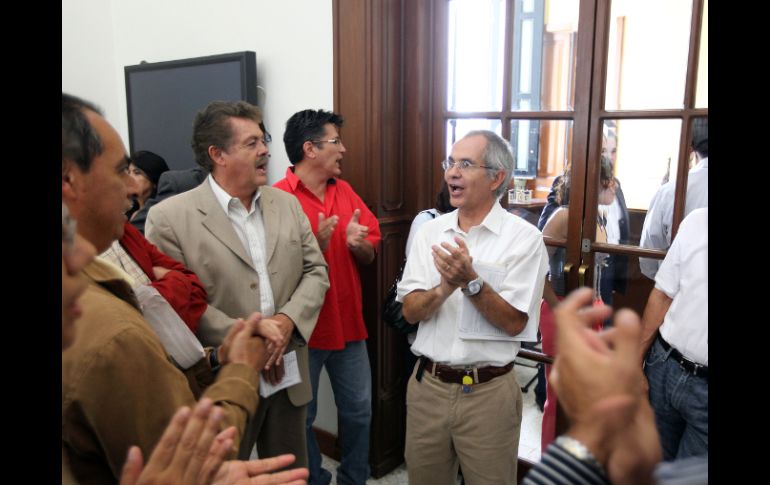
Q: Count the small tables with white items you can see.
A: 1